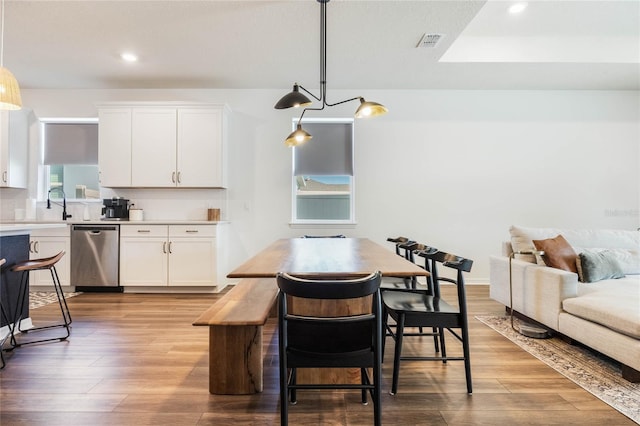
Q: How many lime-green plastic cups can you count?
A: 0